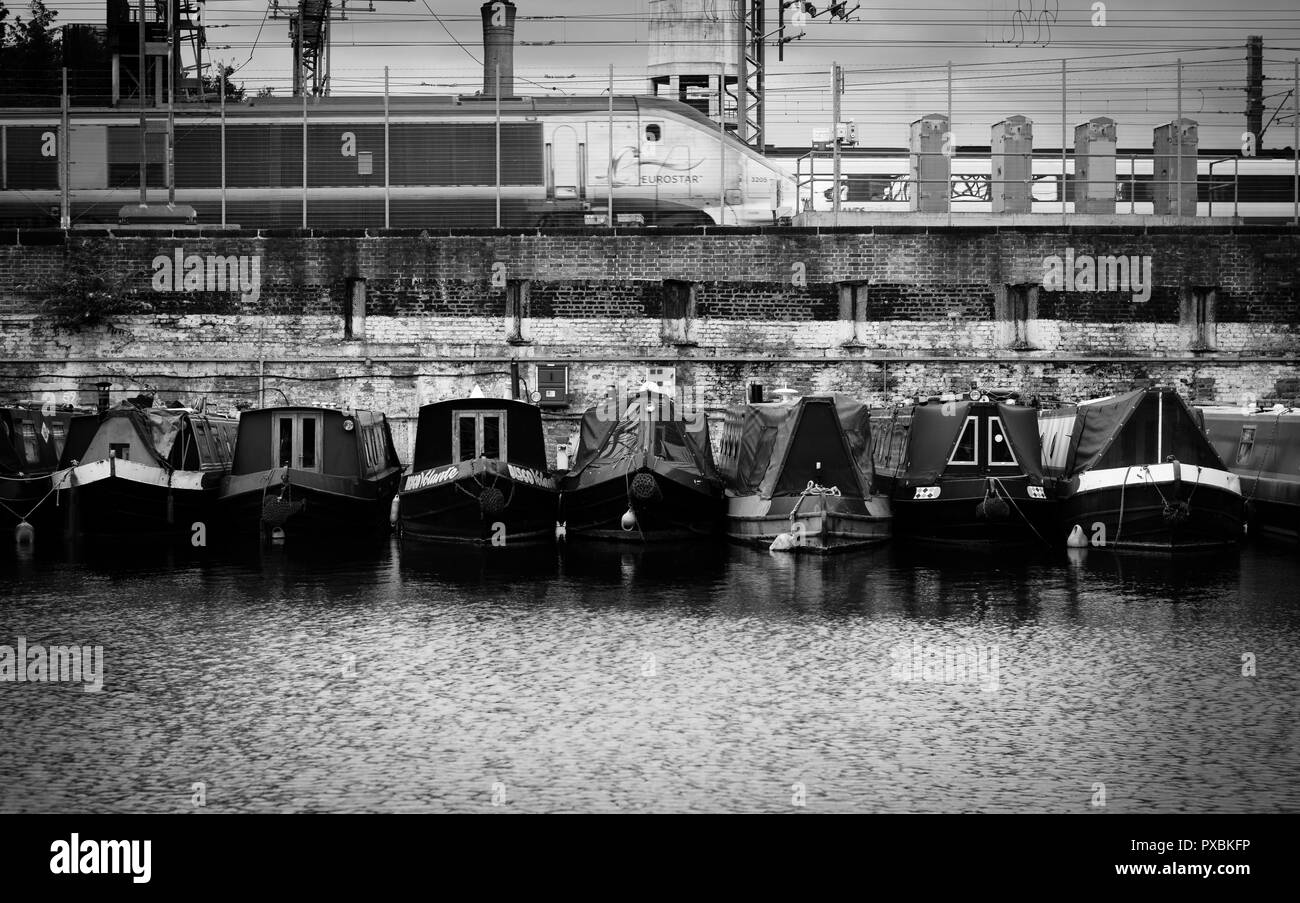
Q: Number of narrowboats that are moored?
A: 9